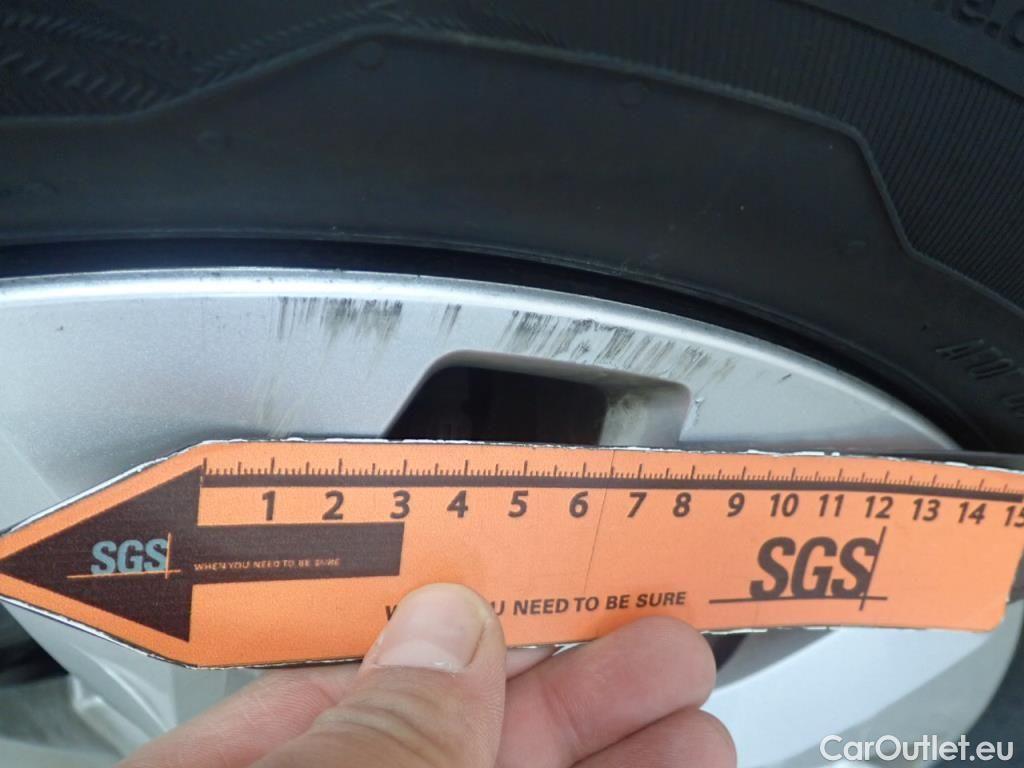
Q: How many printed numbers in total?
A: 15